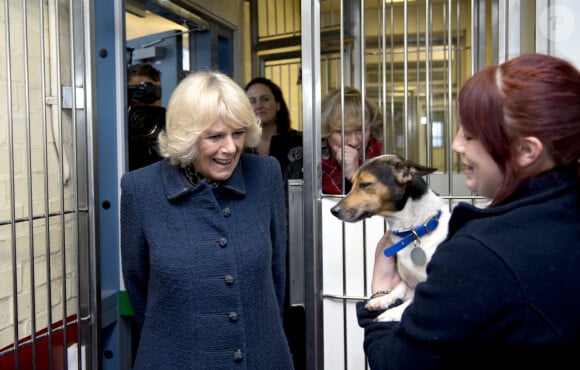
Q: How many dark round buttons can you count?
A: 5